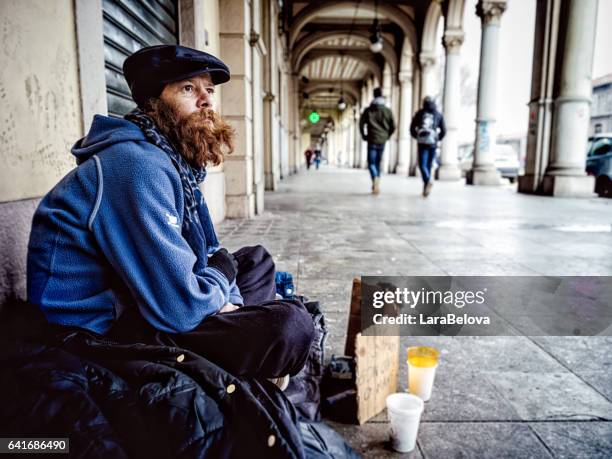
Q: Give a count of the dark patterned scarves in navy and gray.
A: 1